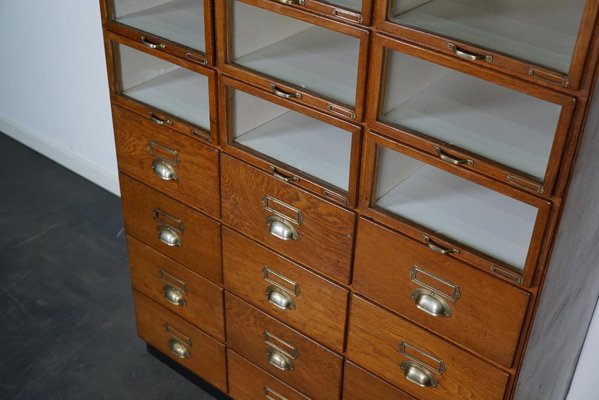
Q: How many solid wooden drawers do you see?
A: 11